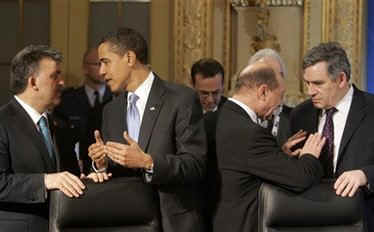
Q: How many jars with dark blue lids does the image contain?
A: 0